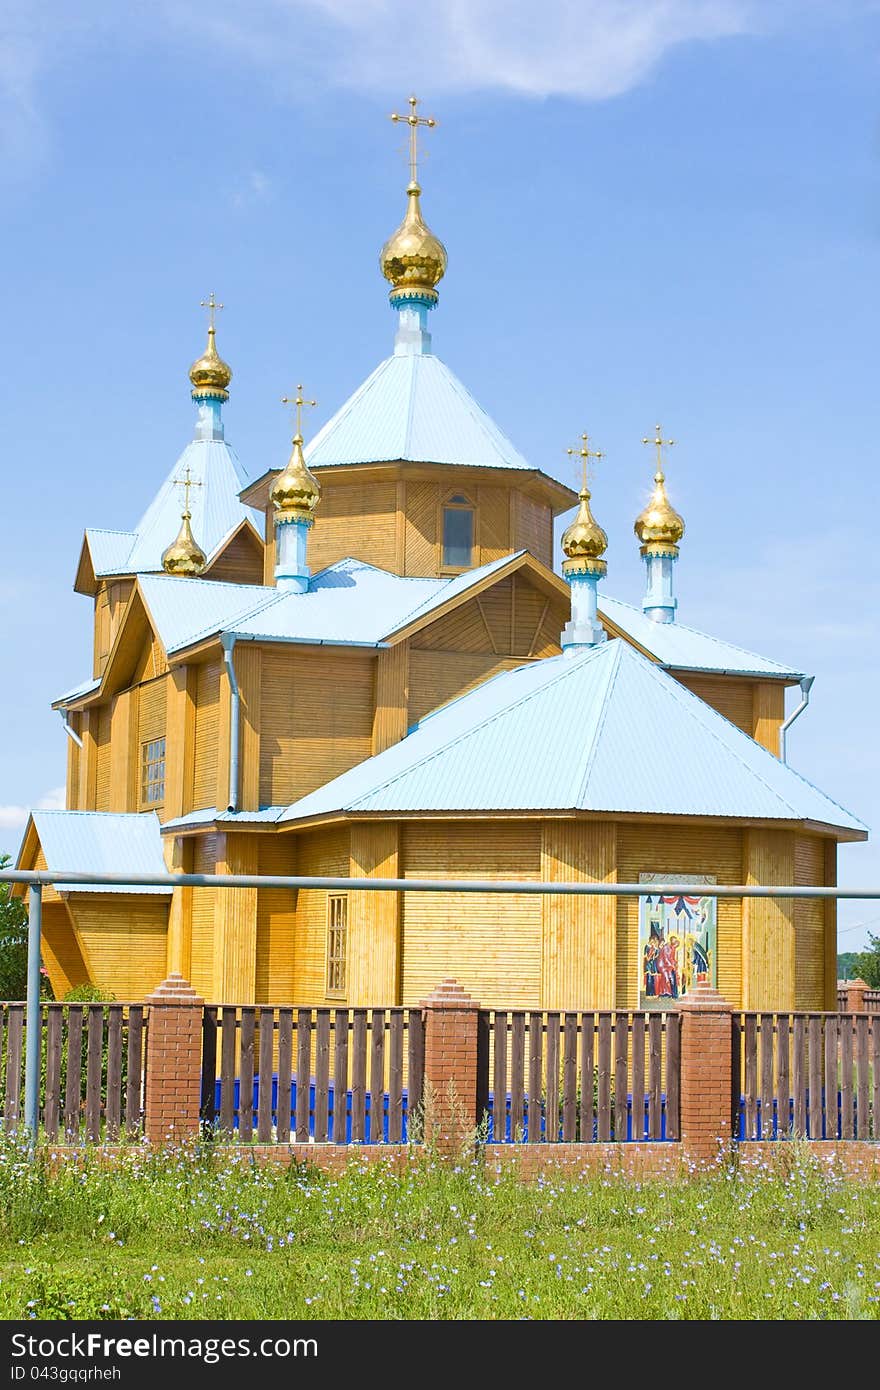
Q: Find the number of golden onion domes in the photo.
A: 6